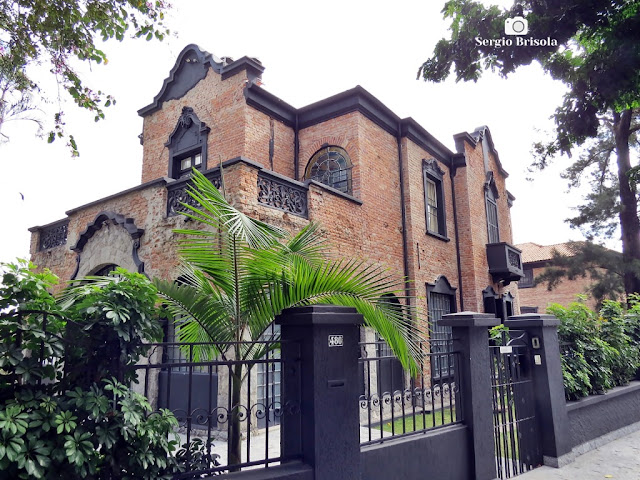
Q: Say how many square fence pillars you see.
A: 3